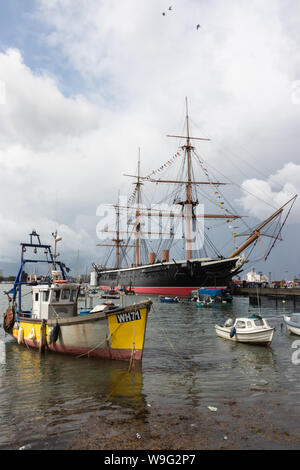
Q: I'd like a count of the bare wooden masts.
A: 3